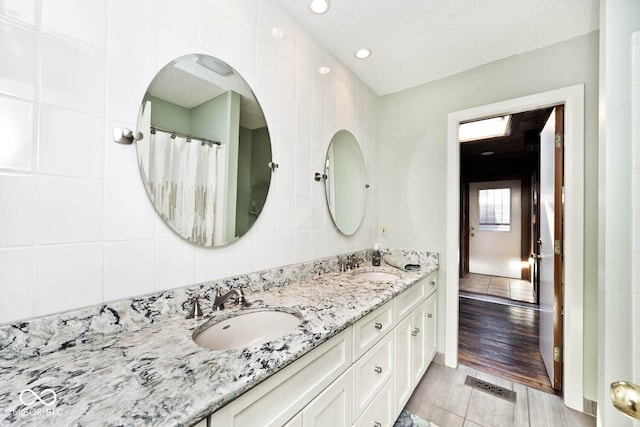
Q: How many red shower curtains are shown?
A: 0